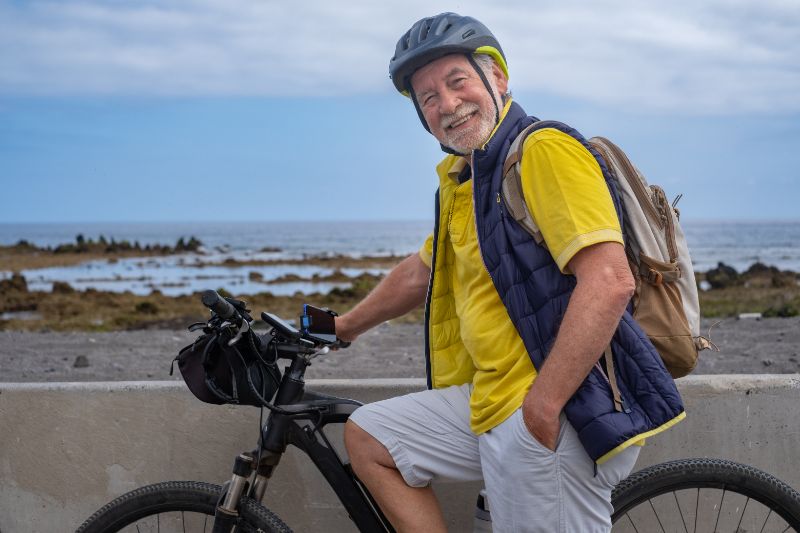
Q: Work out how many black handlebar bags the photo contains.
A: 1